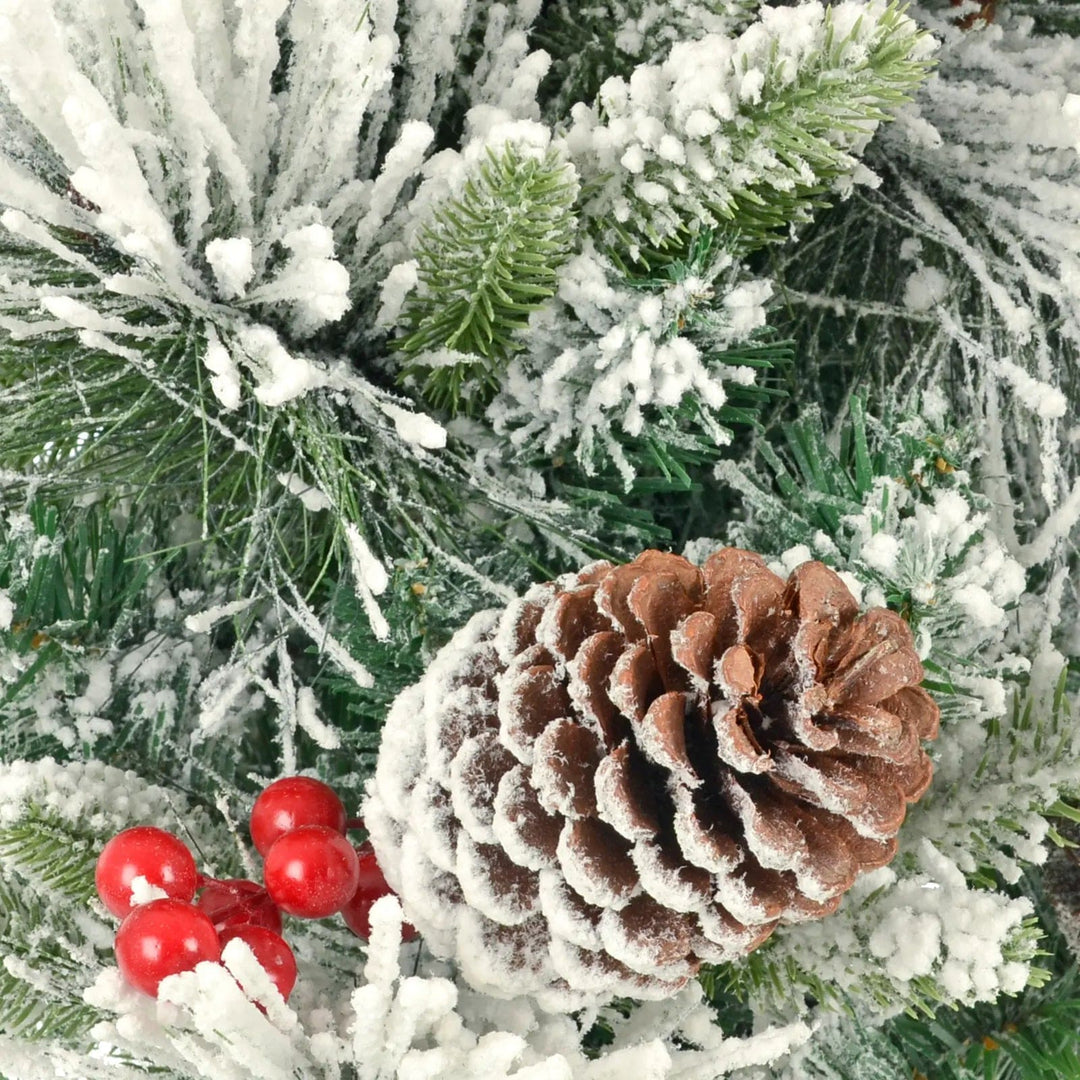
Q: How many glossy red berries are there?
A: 7